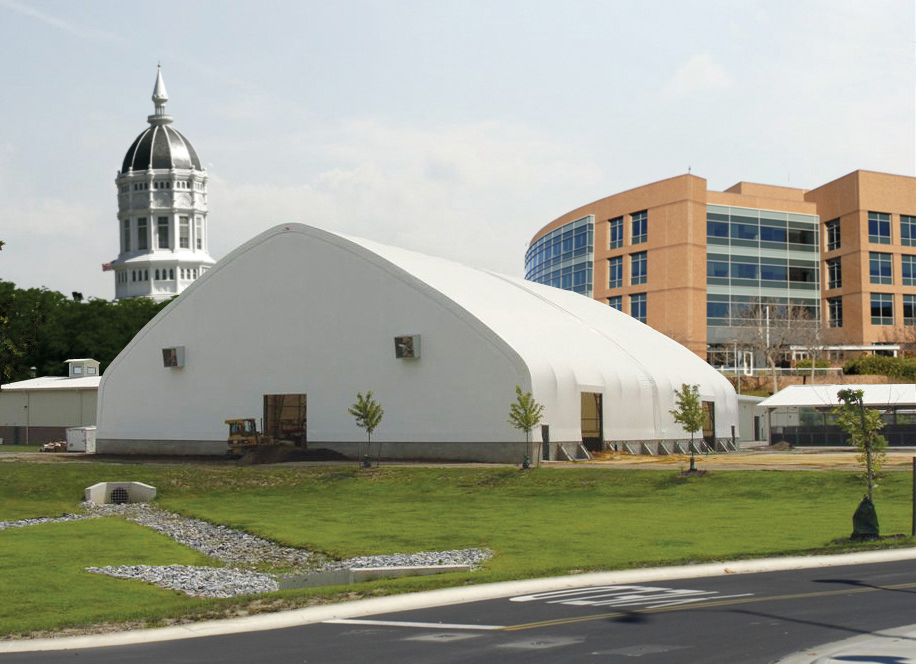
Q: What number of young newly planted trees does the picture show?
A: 4